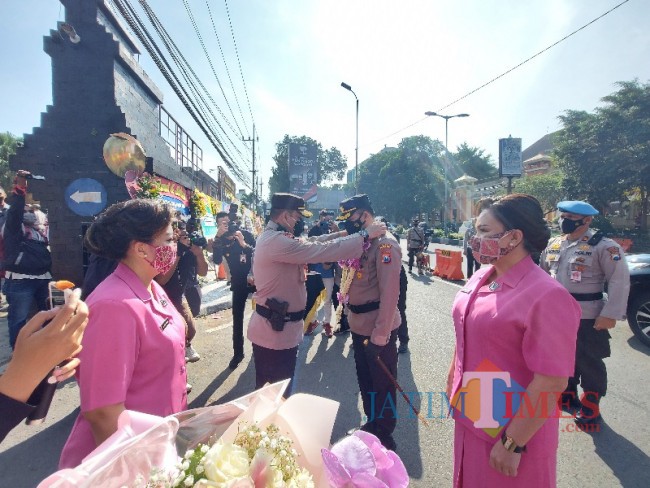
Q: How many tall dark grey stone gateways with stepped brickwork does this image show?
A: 1